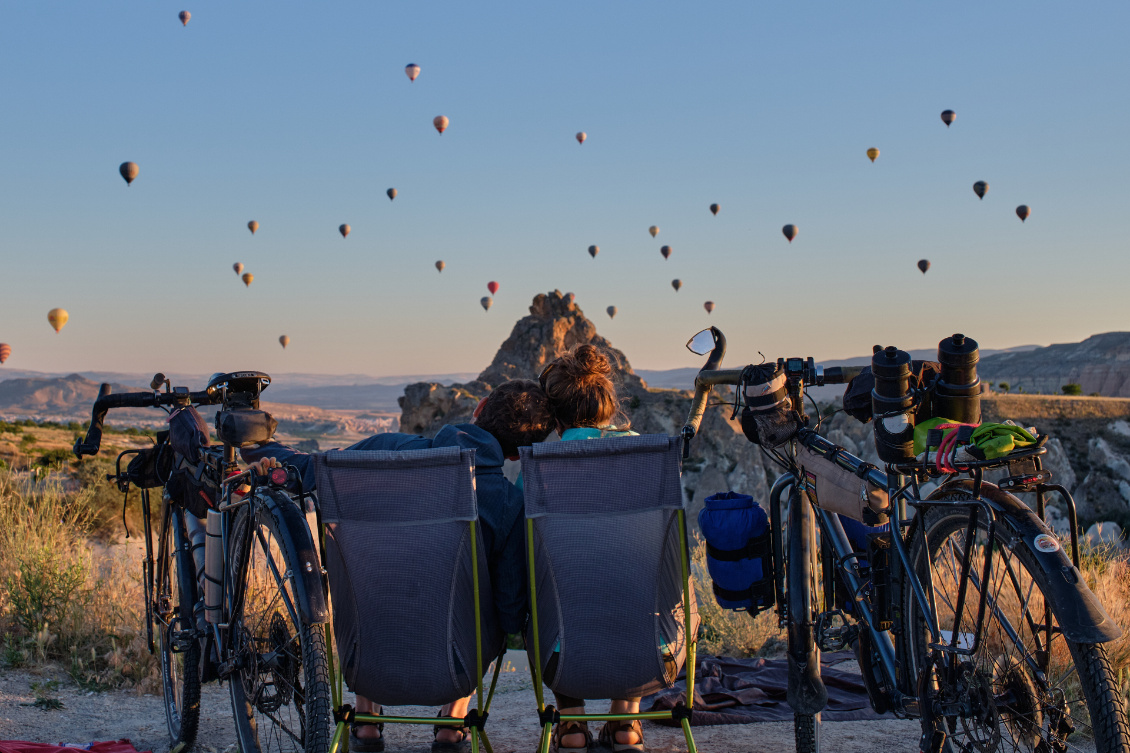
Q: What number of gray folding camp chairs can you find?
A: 2